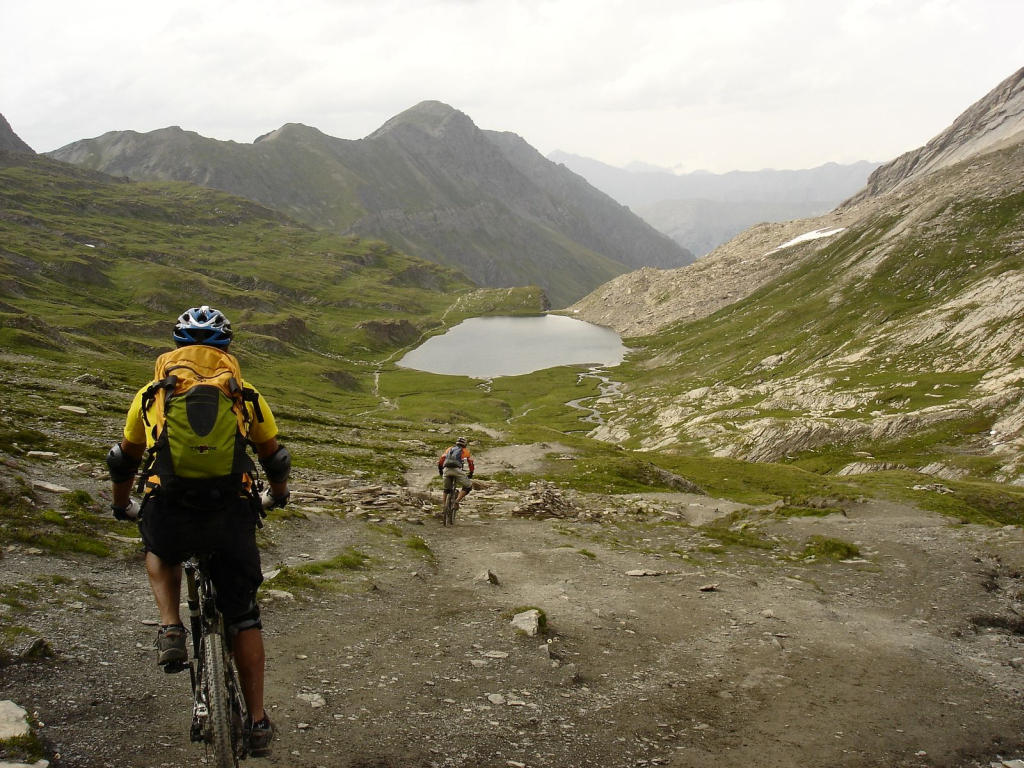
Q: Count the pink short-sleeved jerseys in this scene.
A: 0